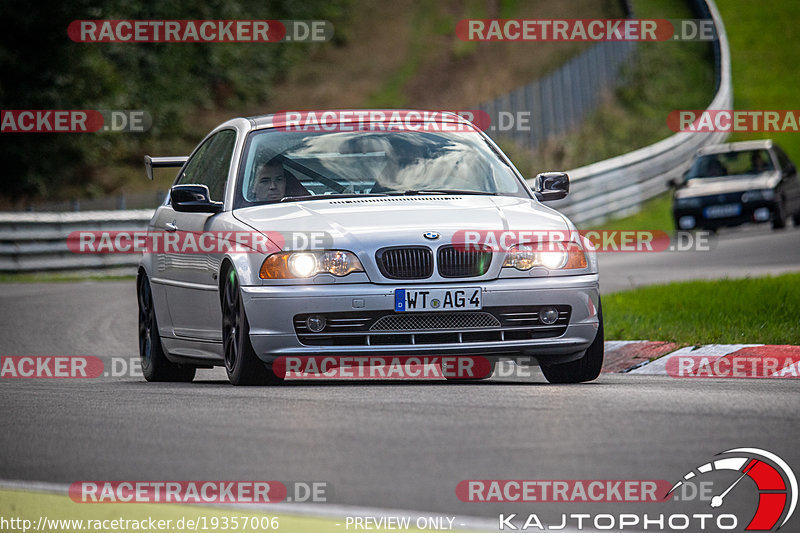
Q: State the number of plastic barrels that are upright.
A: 0